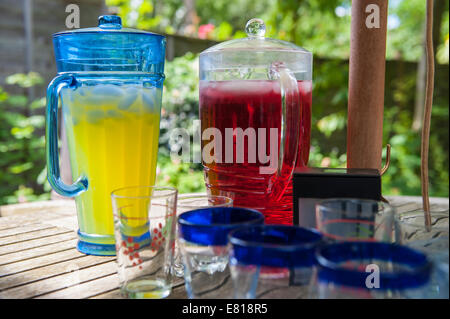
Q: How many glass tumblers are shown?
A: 6